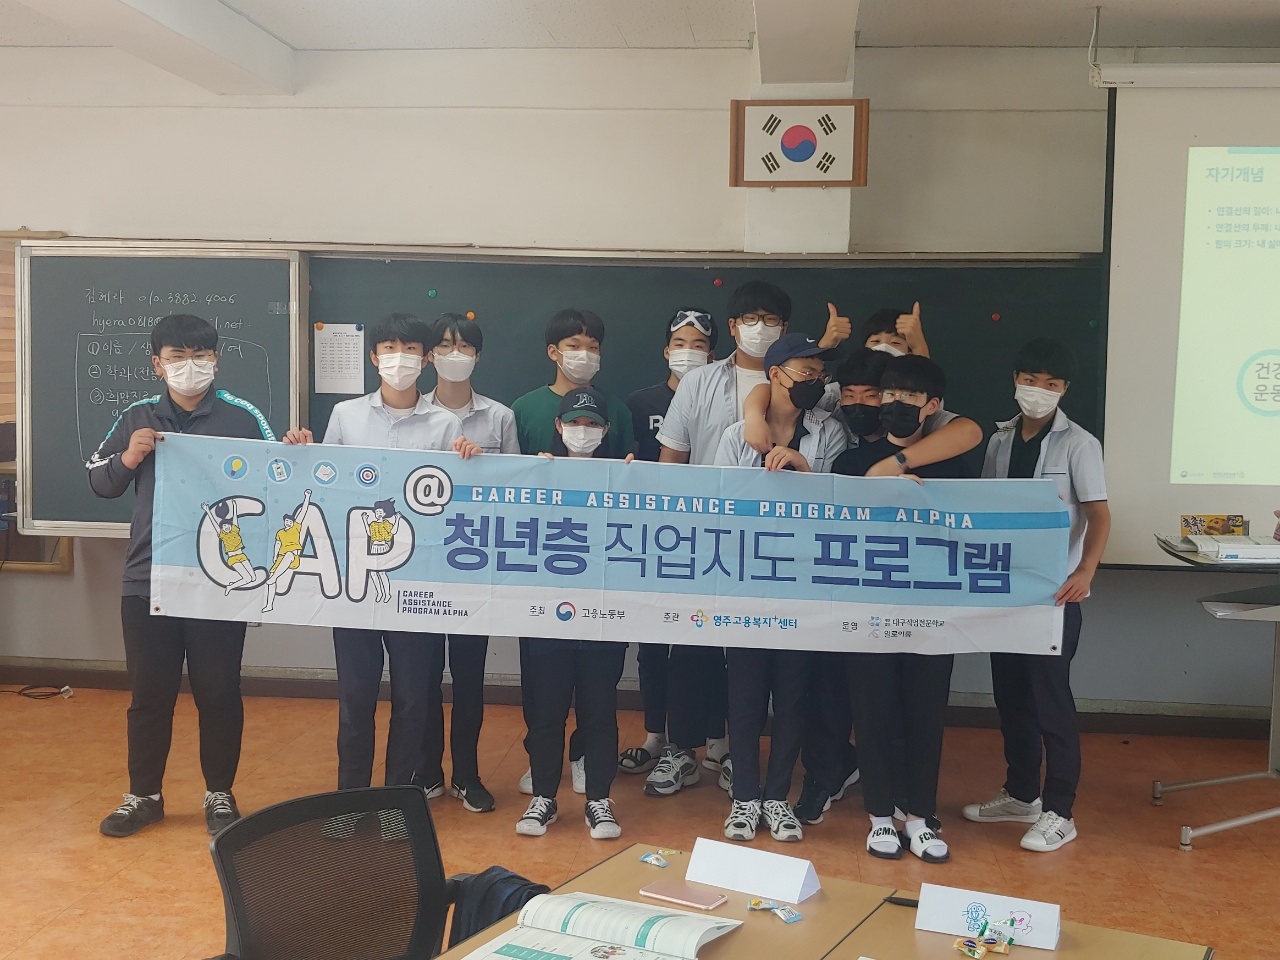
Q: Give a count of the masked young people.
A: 12